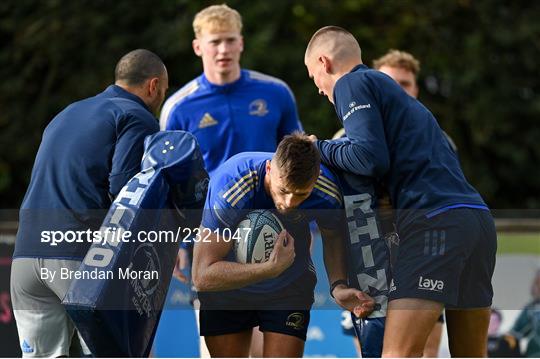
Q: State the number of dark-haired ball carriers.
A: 1